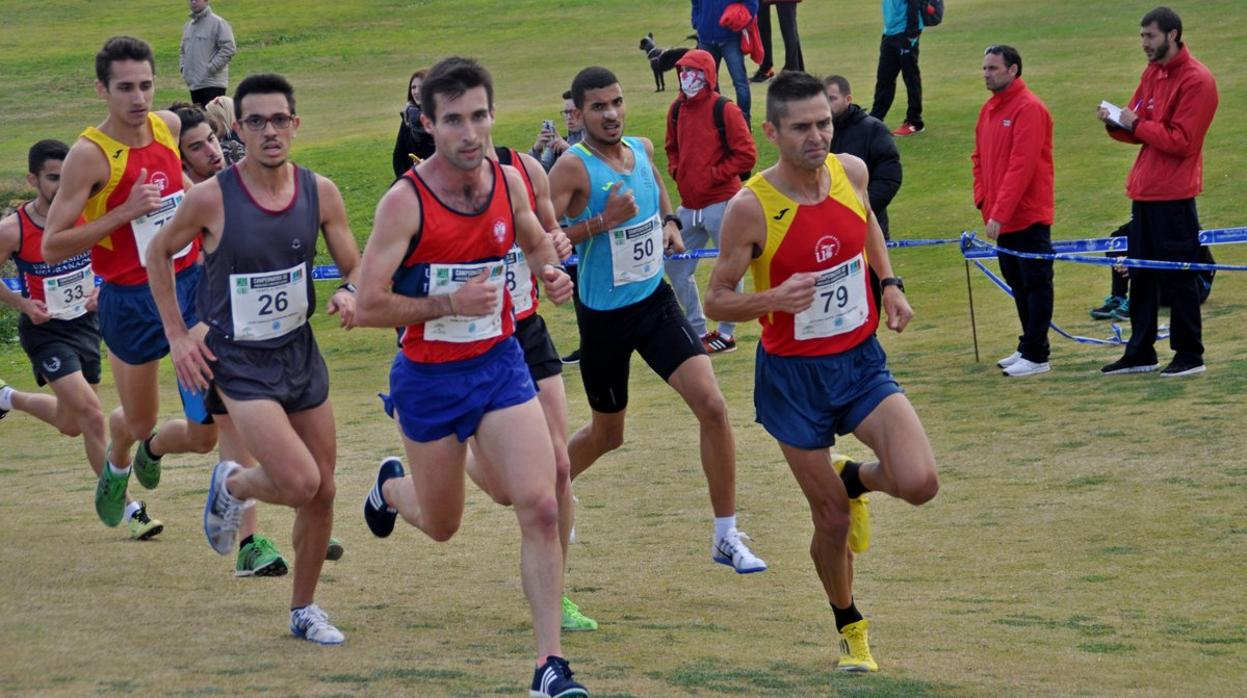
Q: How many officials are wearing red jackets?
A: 2